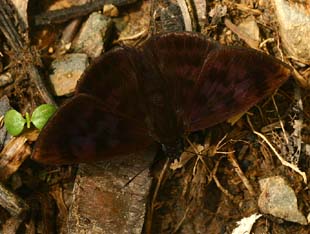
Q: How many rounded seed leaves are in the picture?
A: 2